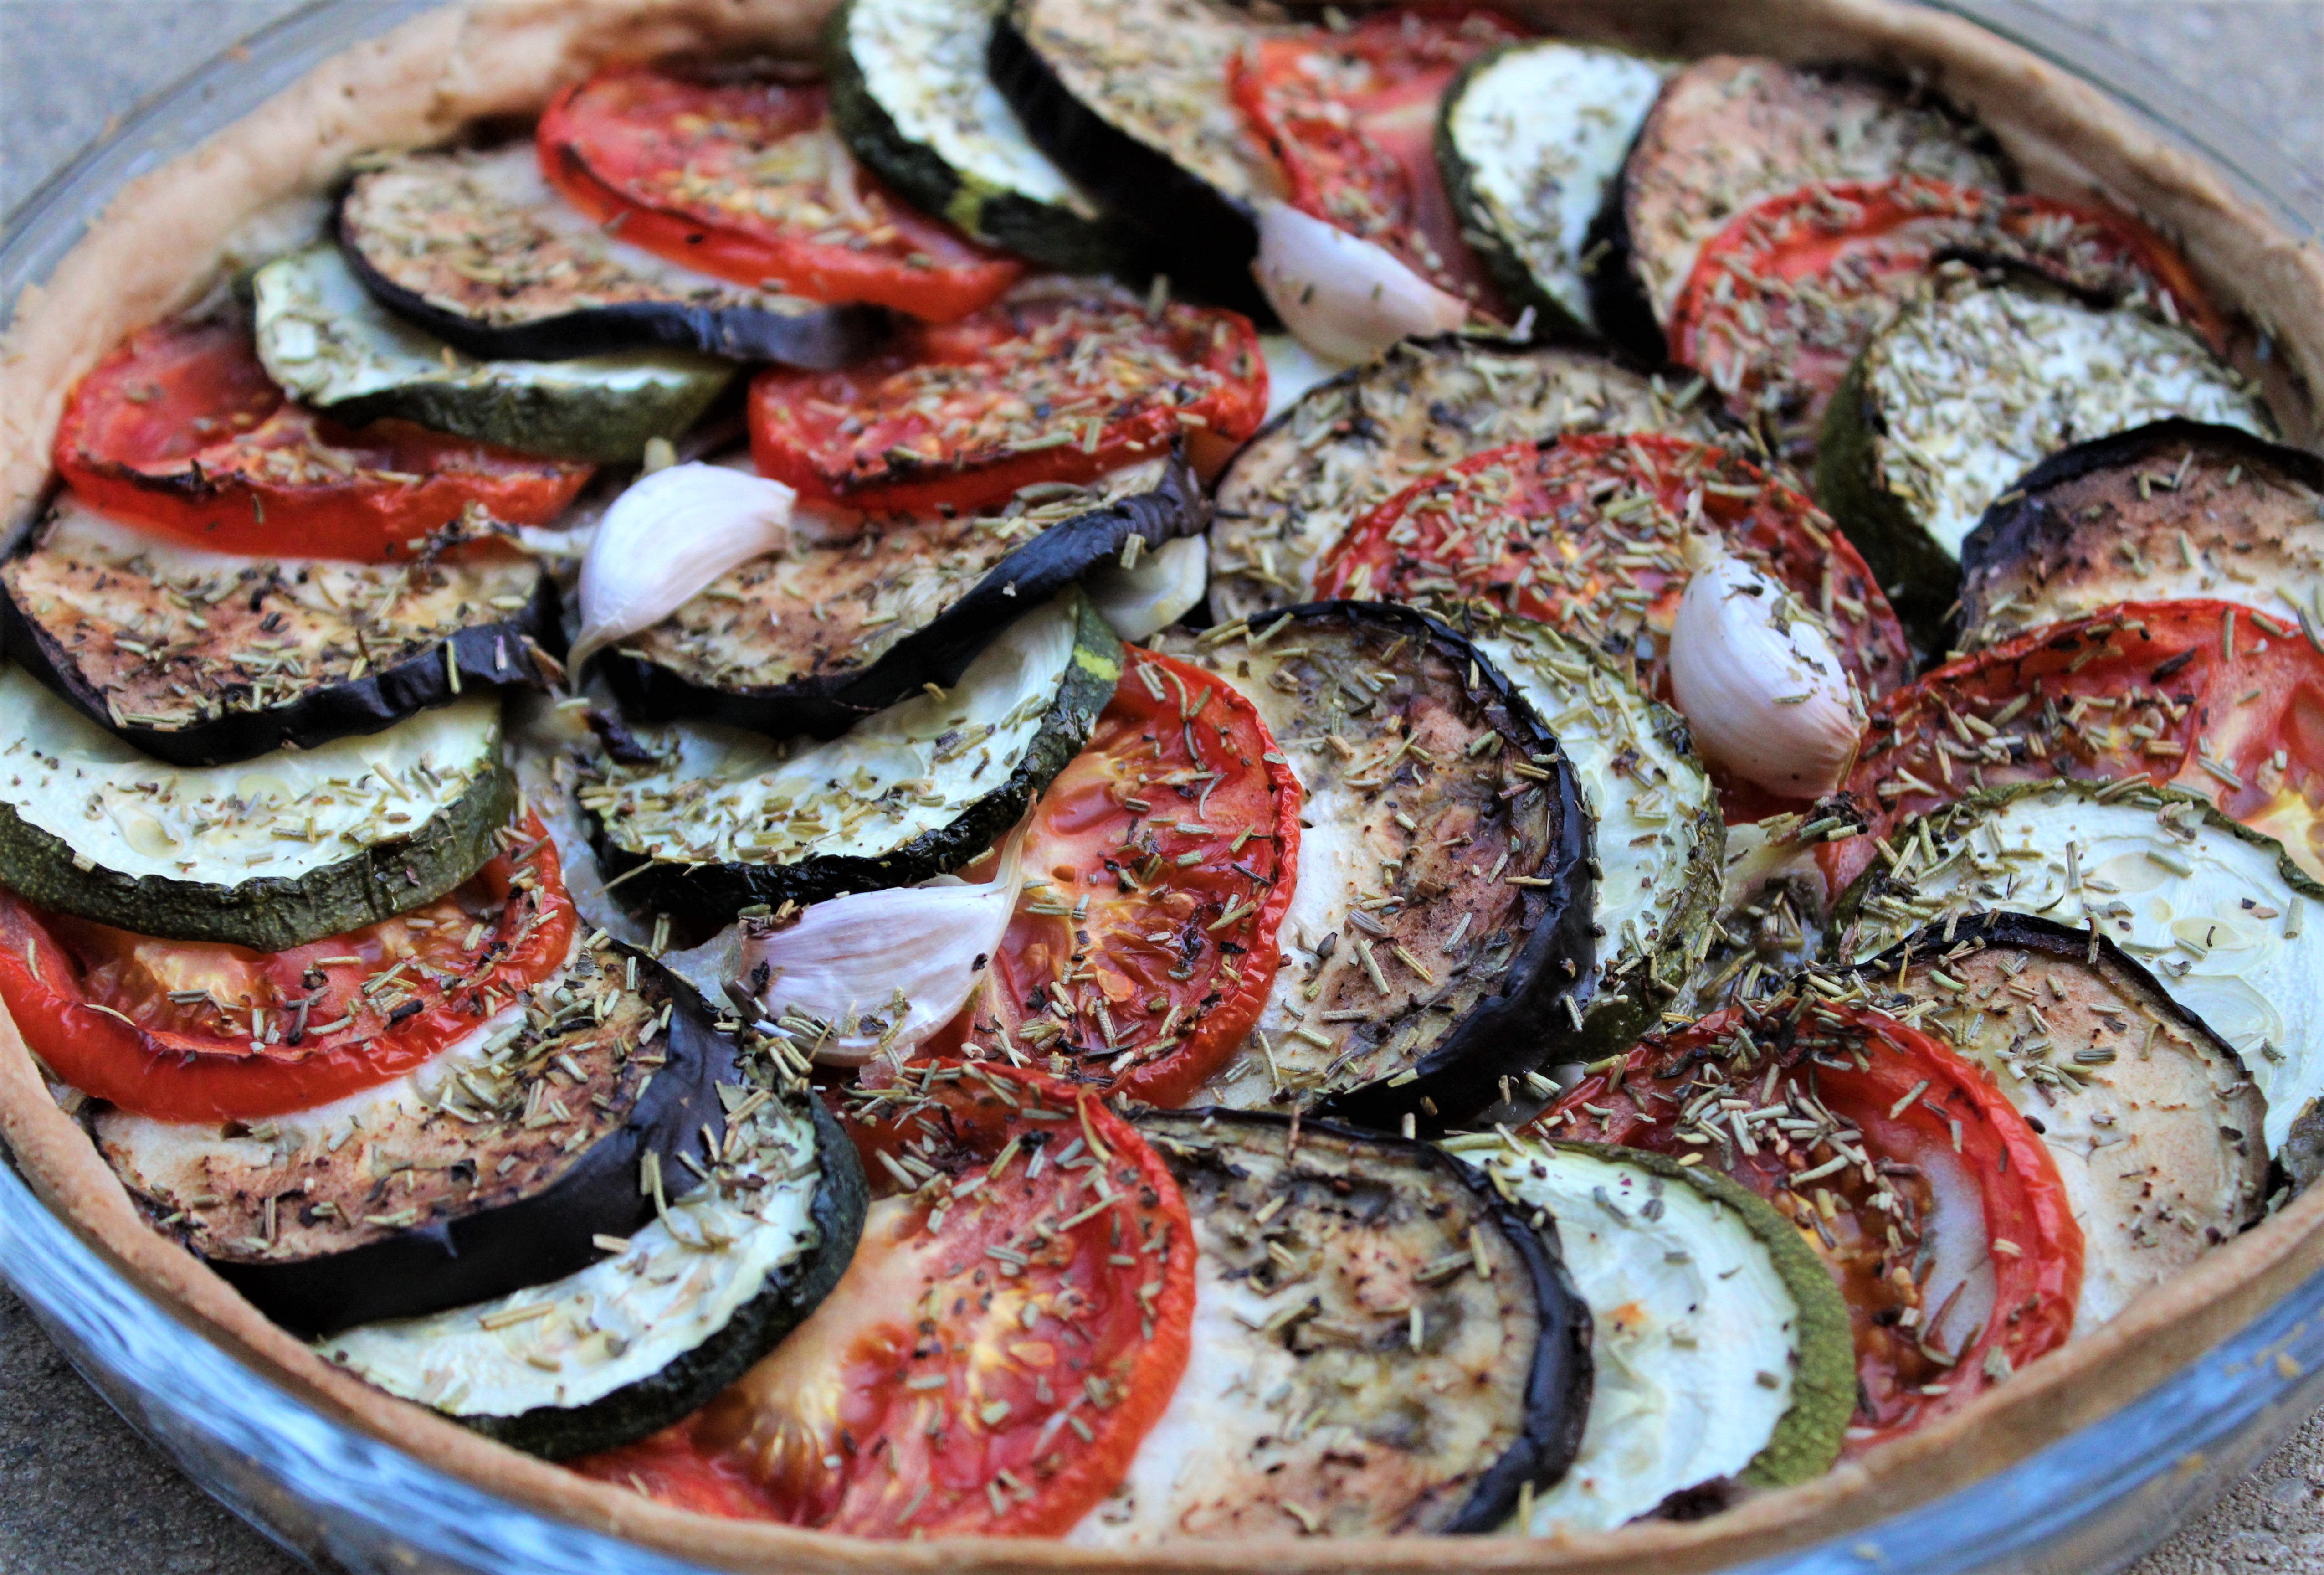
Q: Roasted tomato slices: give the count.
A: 11